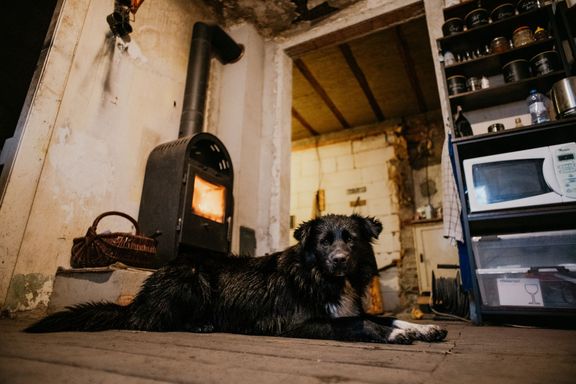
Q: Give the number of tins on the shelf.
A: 7